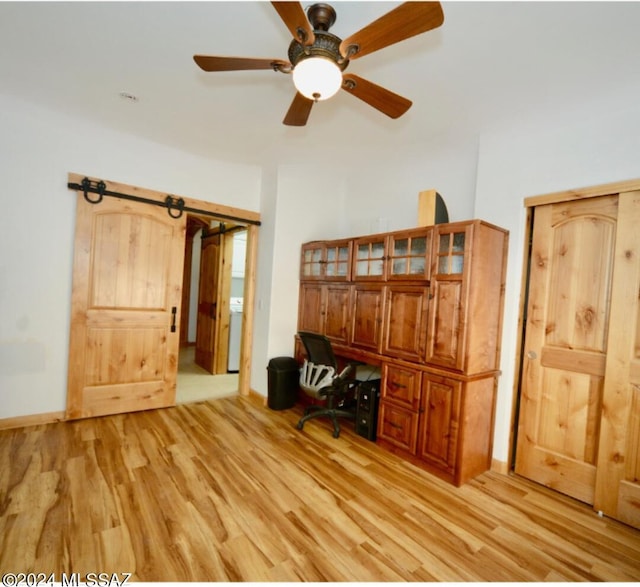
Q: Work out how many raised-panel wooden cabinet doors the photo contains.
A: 6